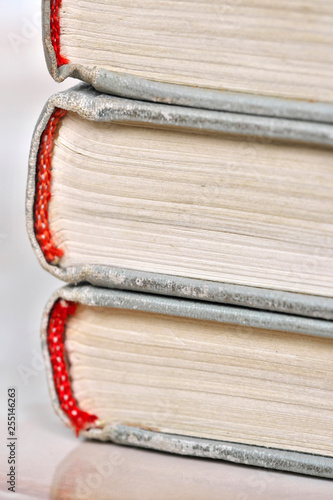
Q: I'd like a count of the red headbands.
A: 3